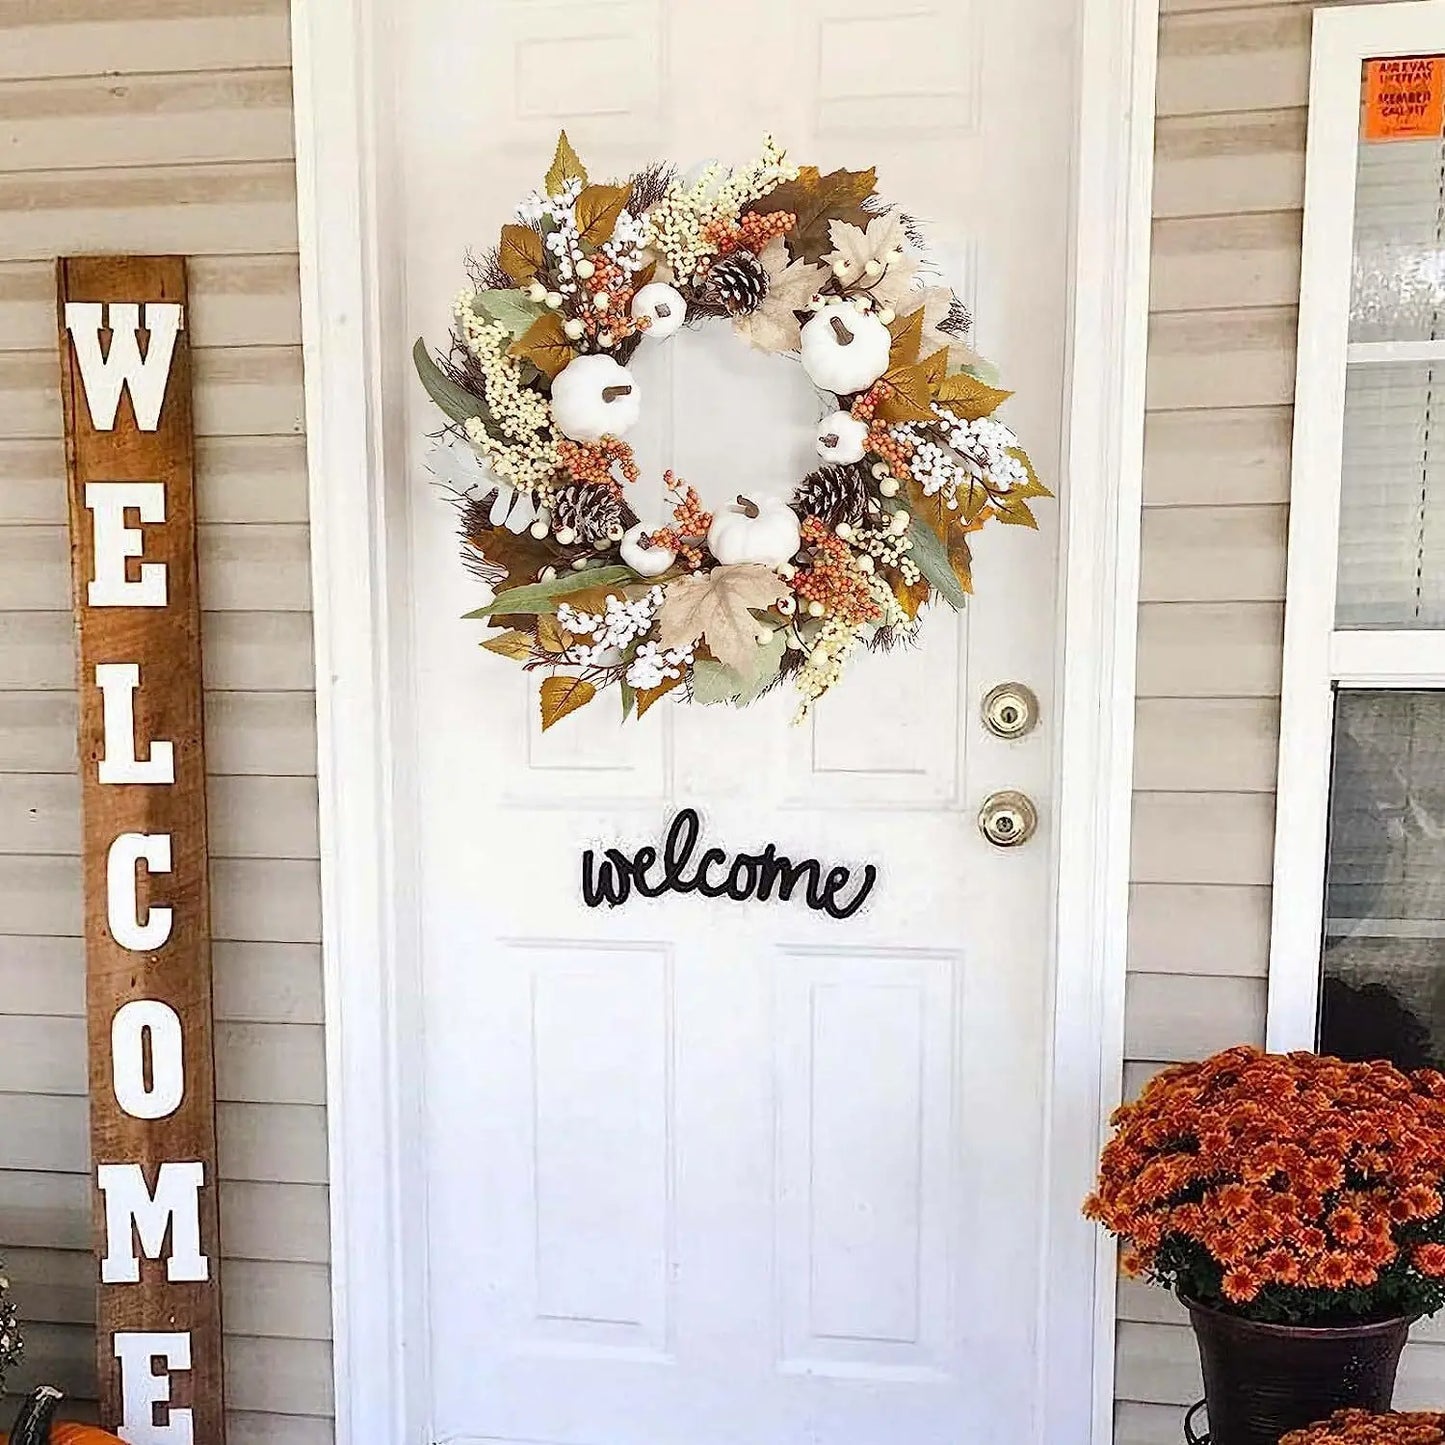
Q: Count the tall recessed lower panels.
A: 2